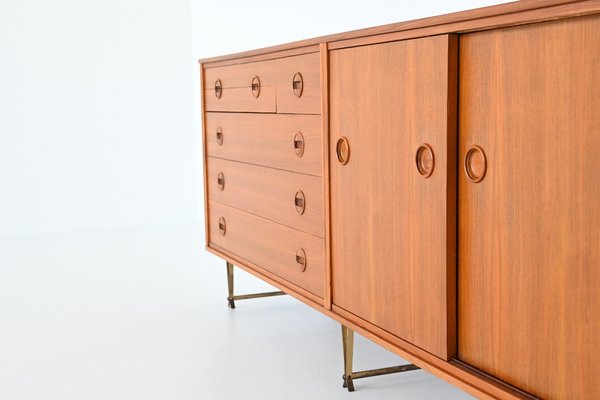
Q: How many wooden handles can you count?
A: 12